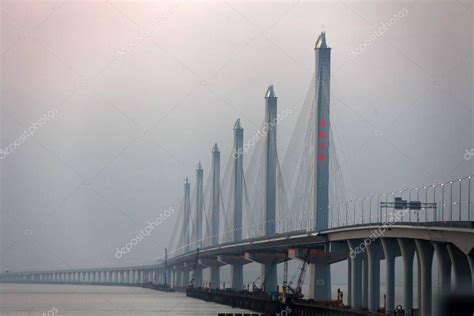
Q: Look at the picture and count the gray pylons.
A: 6